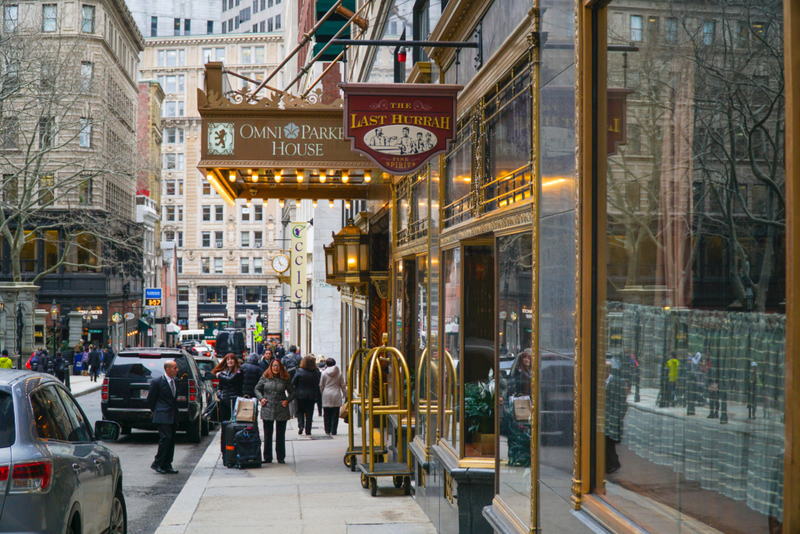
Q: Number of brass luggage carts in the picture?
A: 2